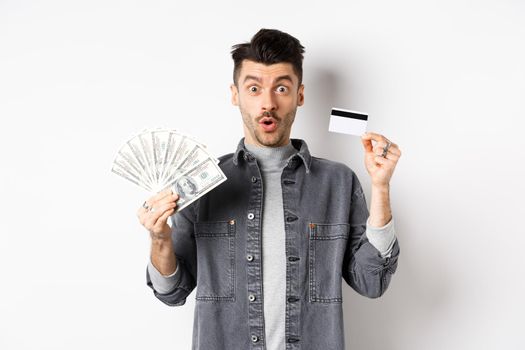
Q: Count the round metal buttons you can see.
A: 5